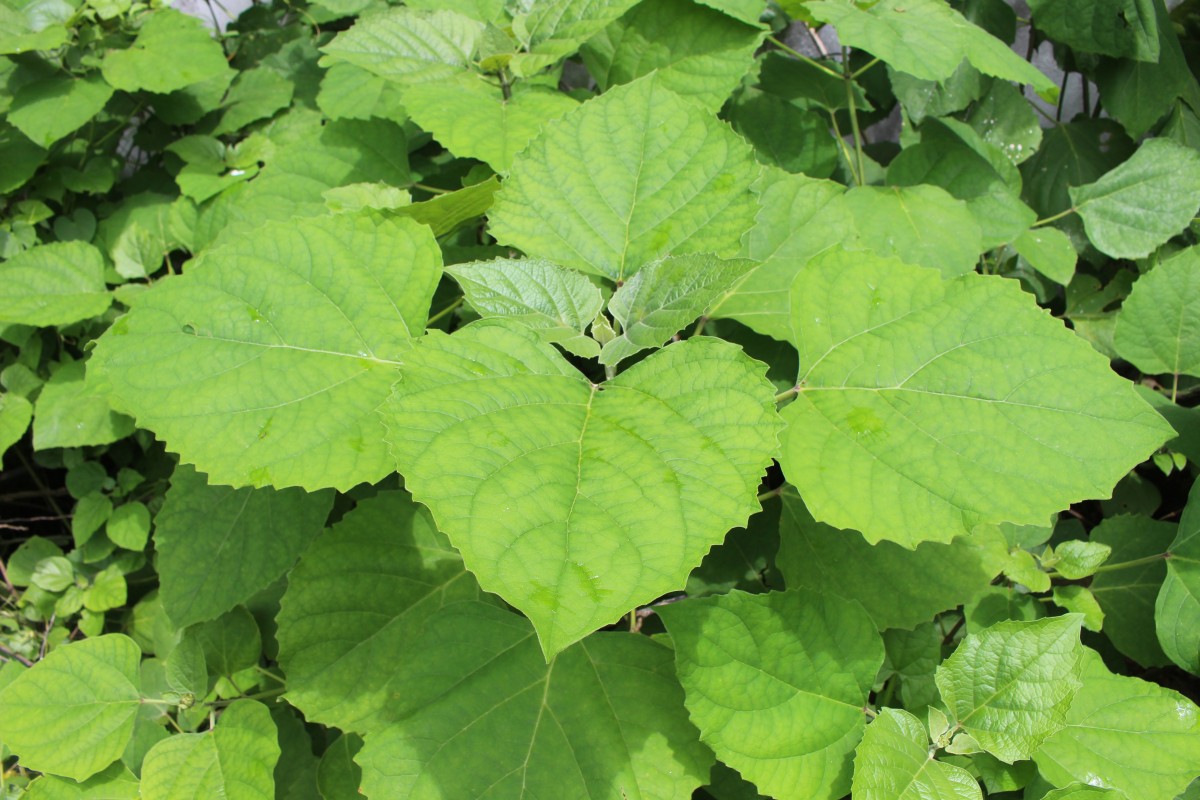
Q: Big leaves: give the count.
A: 4